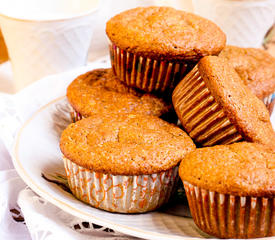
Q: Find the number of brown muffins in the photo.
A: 6